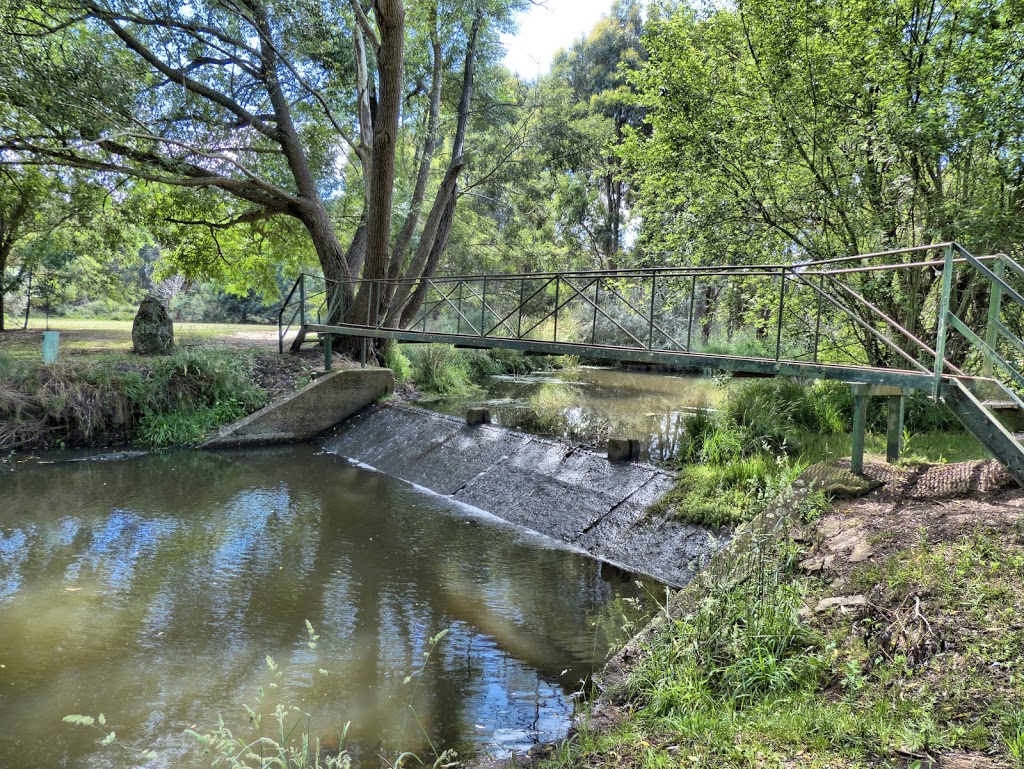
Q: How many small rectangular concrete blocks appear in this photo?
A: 2